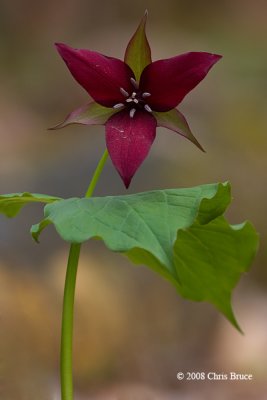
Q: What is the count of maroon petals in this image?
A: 3